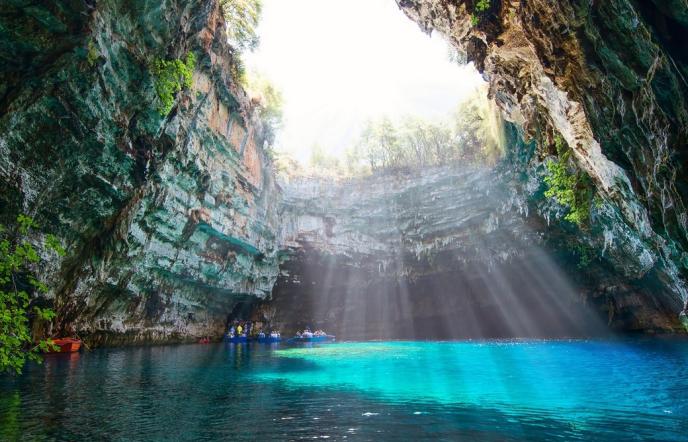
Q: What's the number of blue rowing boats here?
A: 3